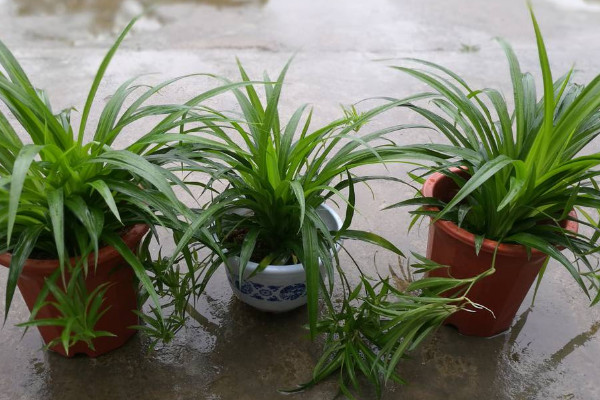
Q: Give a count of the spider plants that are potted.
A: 3